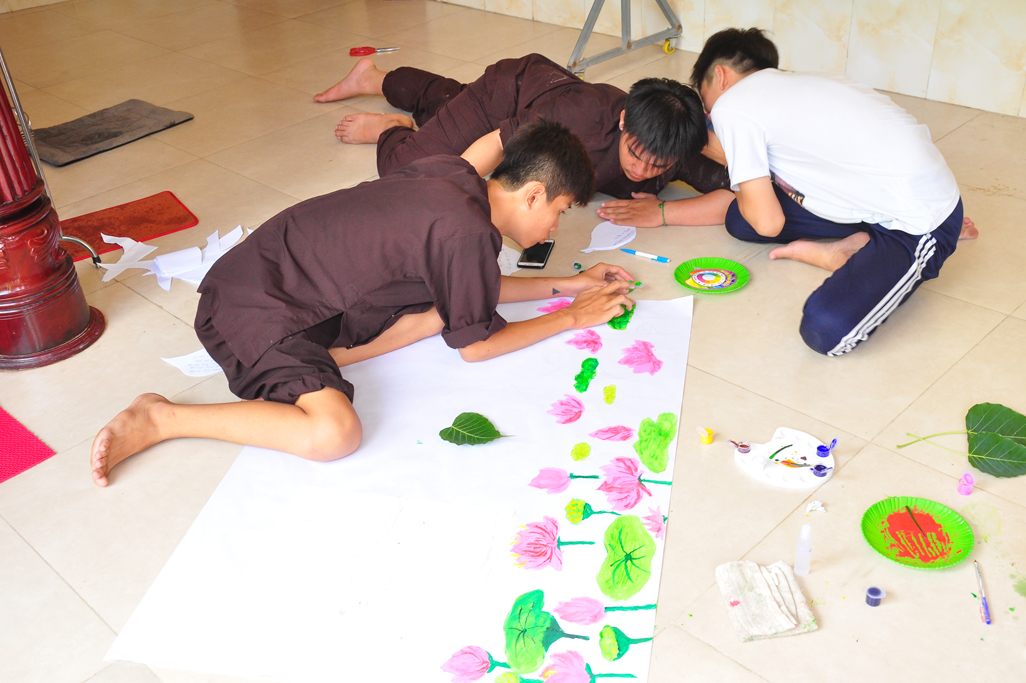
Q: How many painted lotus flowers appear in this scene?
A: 12